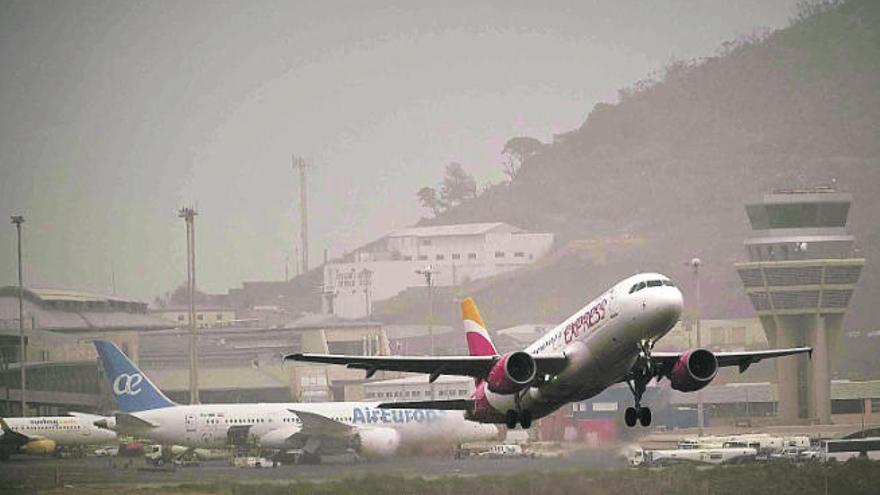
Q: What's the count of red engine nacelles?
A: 2